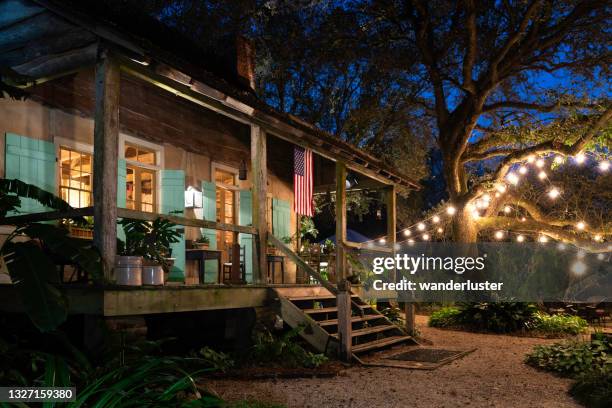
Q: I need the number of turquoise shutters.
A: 6